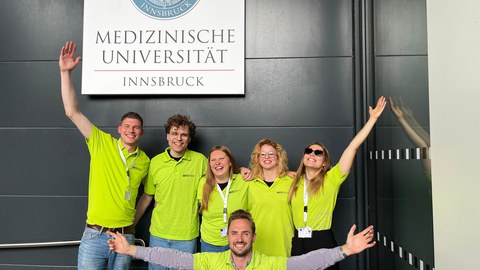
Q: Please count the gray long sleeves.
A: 2